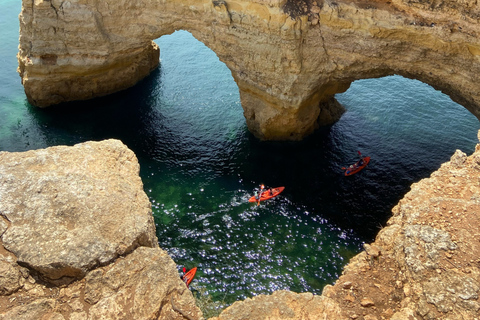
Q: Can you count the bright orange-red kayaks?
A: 3